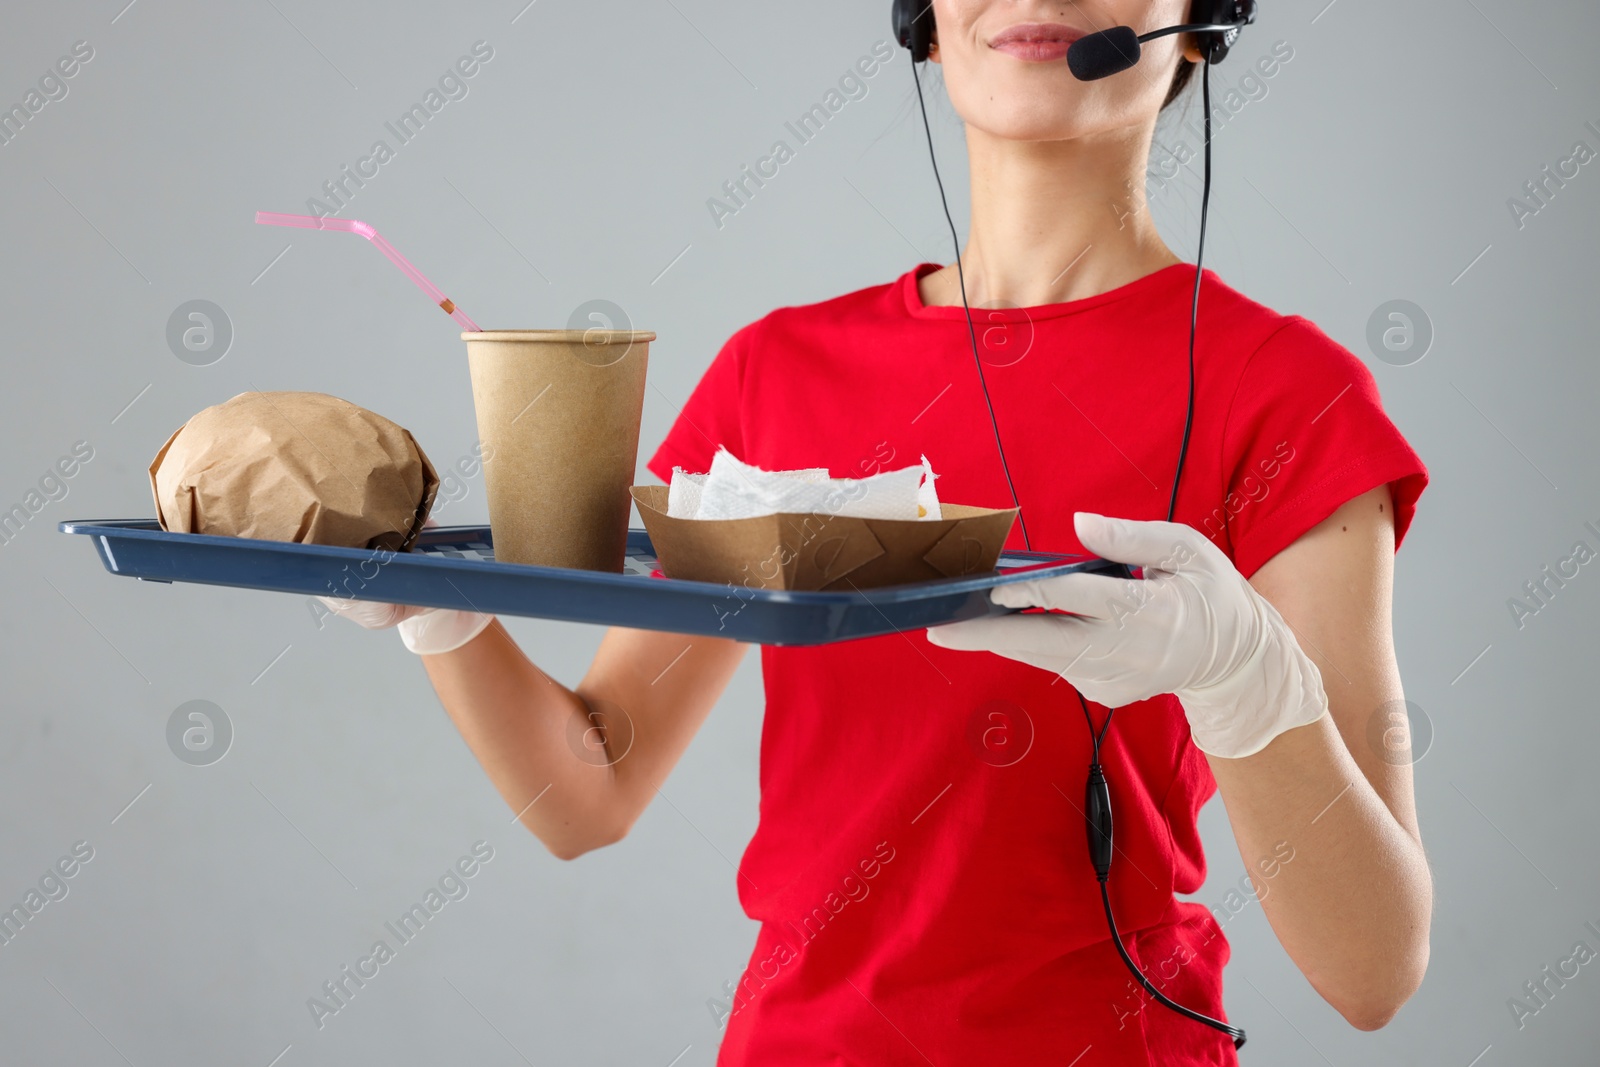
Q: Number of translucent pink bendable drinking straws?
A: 1